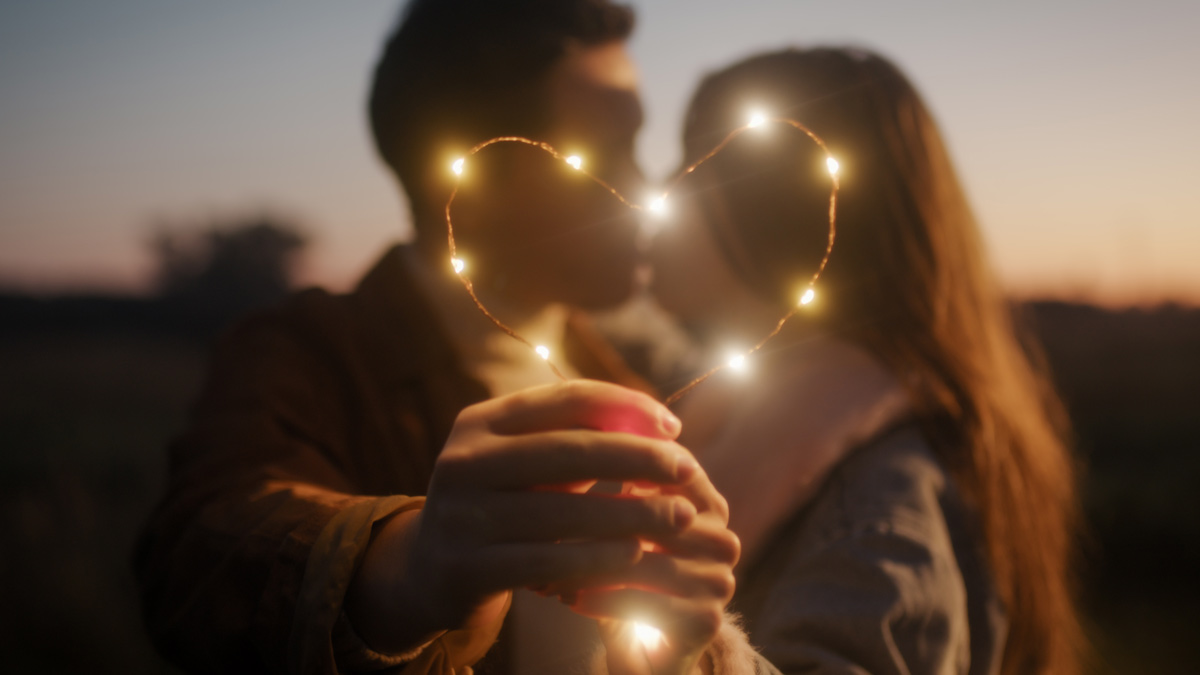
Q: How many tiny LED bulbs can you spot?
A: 10